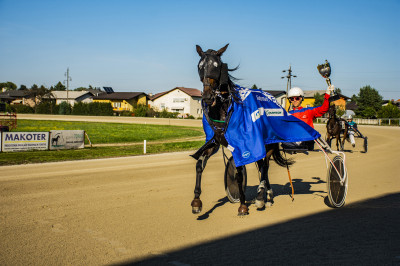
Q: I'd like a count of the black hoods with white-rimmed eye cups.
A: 1